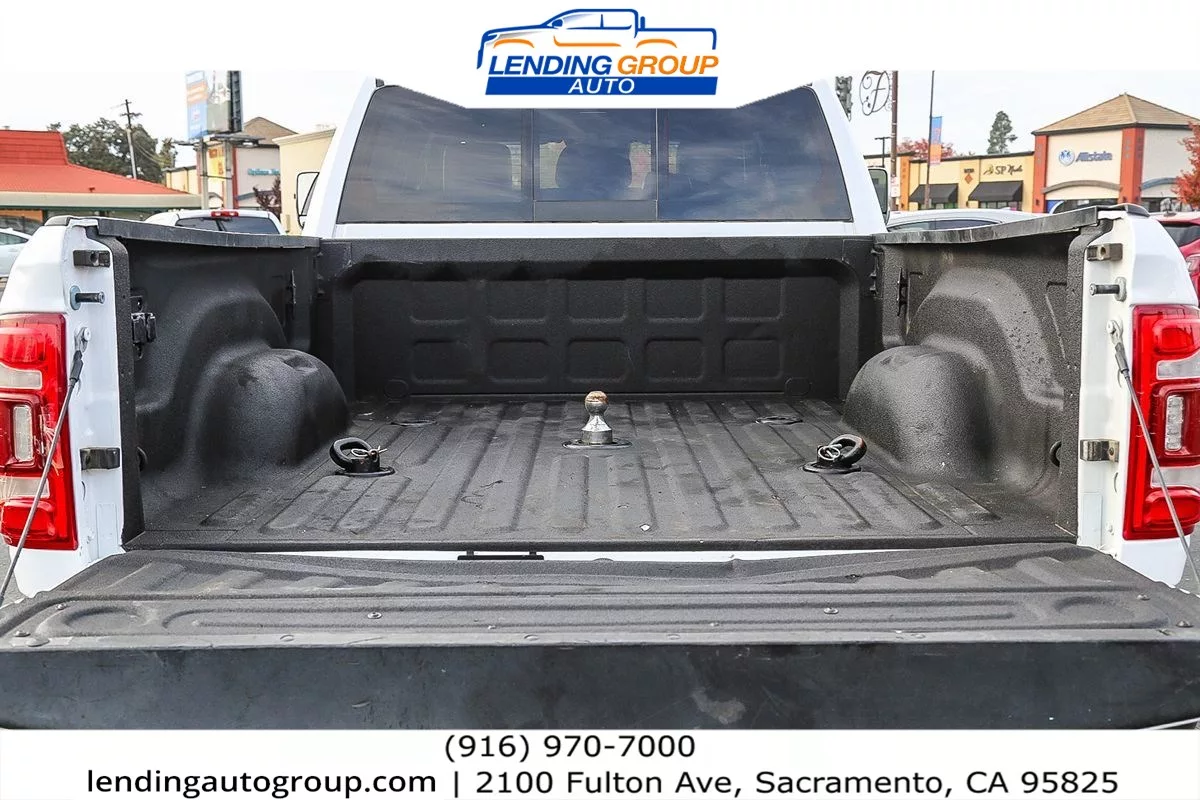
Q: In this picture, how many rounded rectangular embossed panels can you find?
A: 10